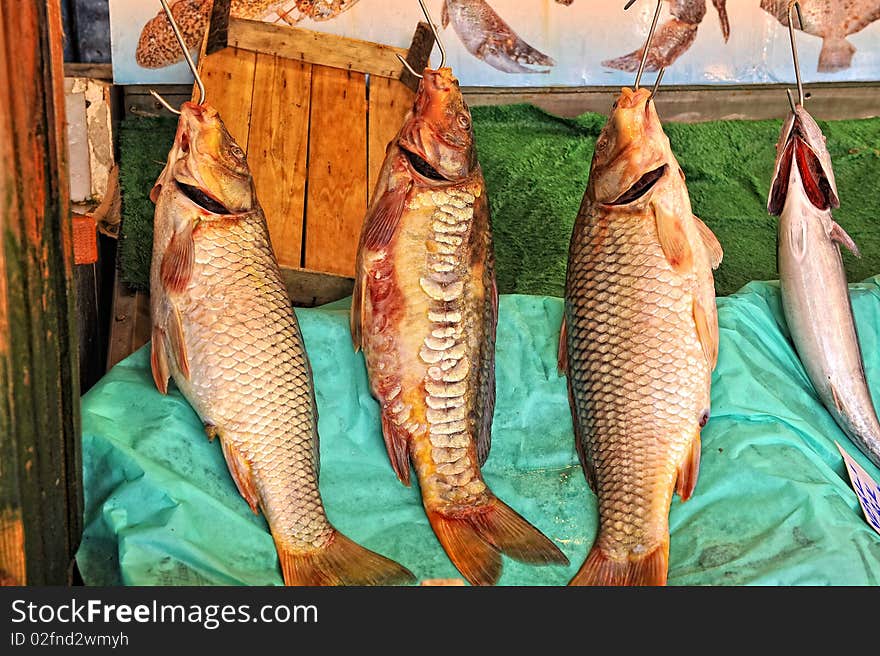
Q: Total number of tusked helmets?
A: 0